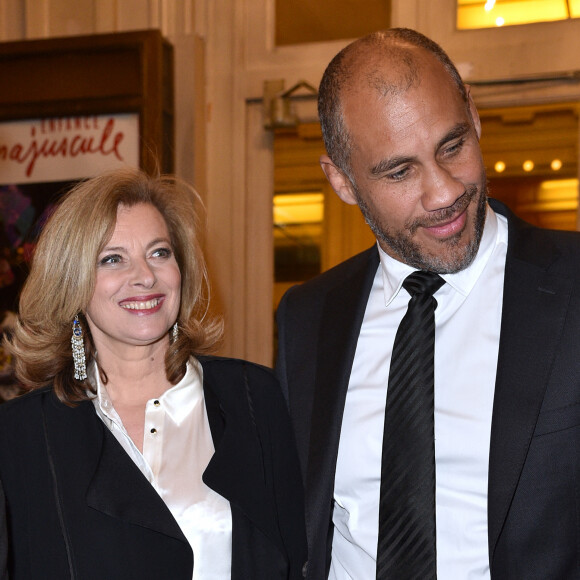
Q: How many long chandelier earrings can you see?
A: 2